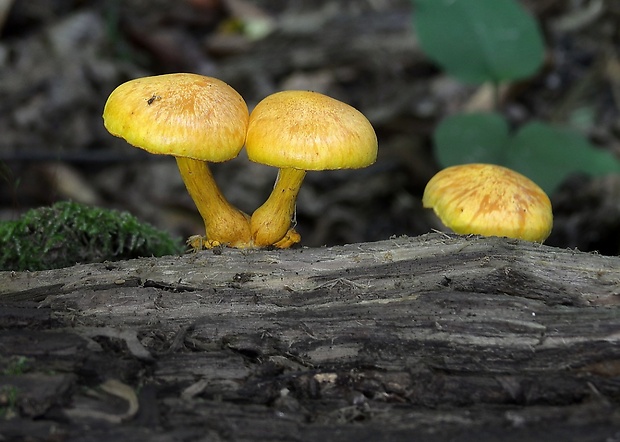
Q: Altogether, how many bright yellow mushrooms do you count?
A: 3